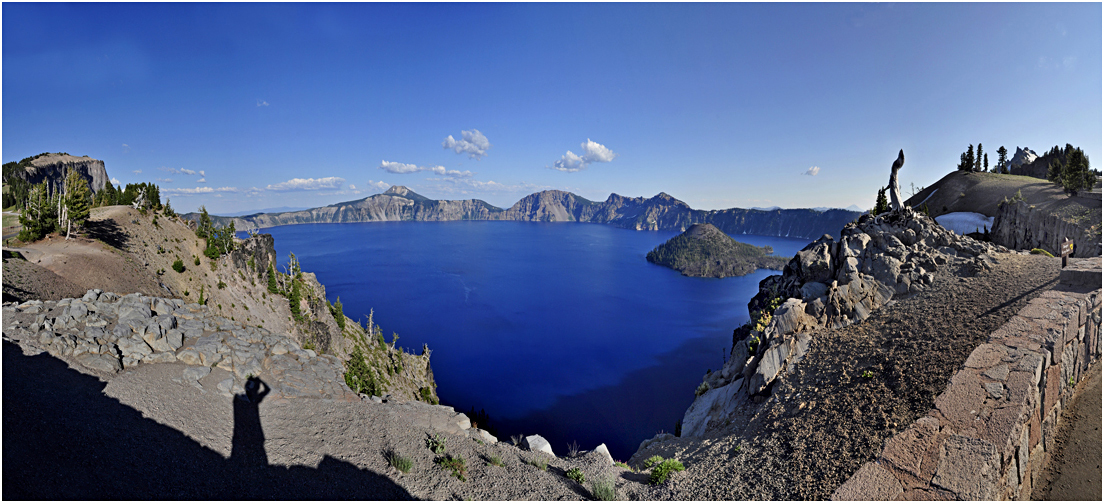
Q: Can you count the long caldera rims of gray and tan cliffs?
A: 1